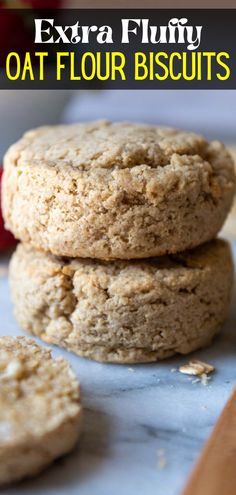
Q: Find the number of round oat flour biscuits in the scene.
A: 3